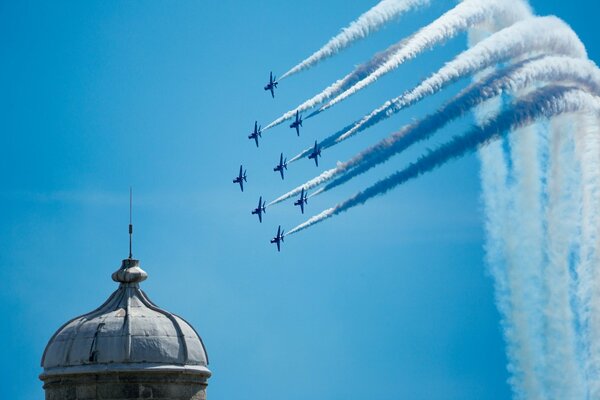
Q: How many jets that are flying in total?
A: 9